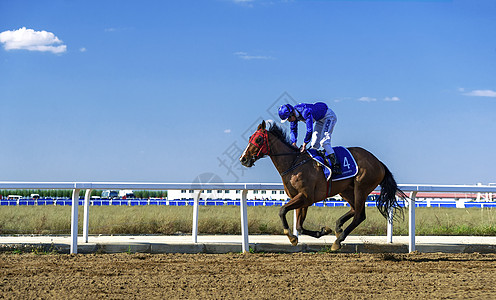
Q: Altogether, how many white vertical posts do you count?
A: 7